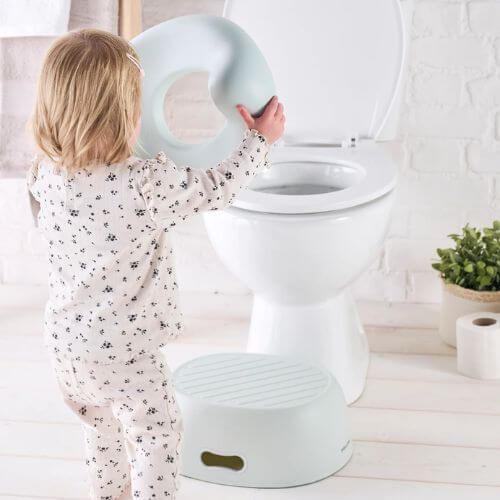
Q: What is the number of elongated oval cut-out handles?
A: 1